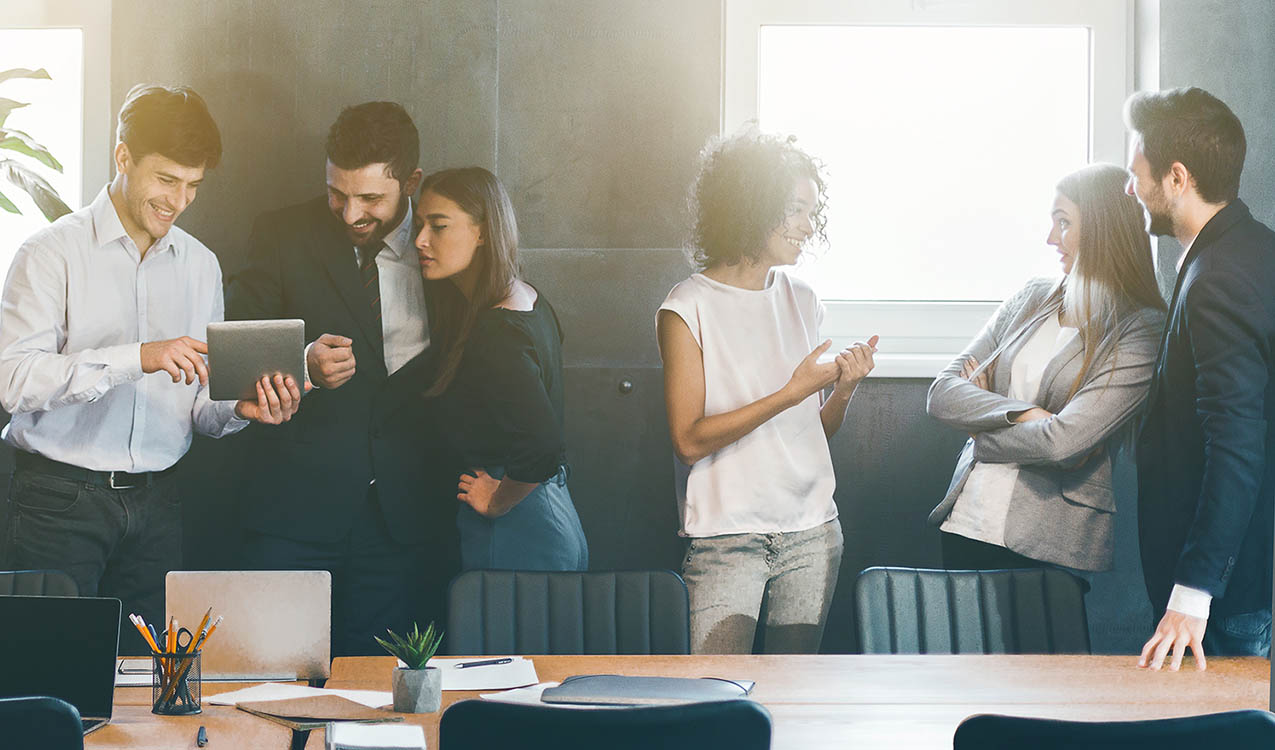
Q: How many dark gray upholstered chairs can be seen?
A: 6